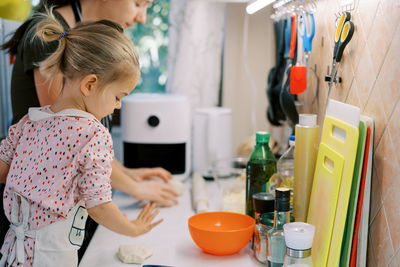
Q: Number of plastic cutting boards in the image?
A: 6